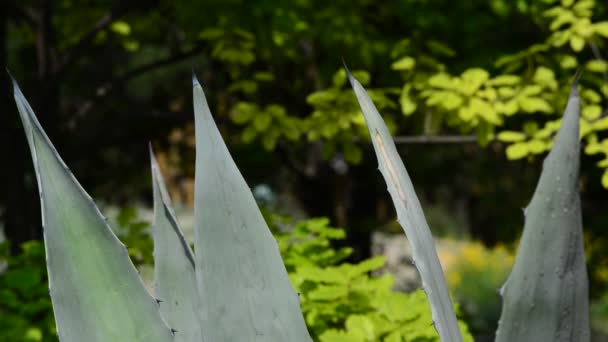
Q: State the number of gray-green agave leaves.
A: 5